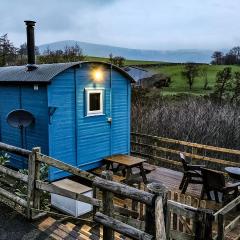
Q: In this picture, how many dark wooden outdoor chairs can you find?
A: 2